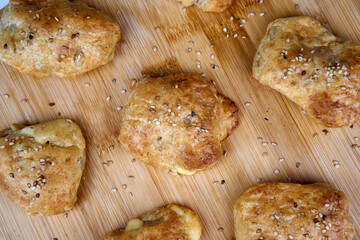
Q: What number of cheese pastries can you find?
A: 7